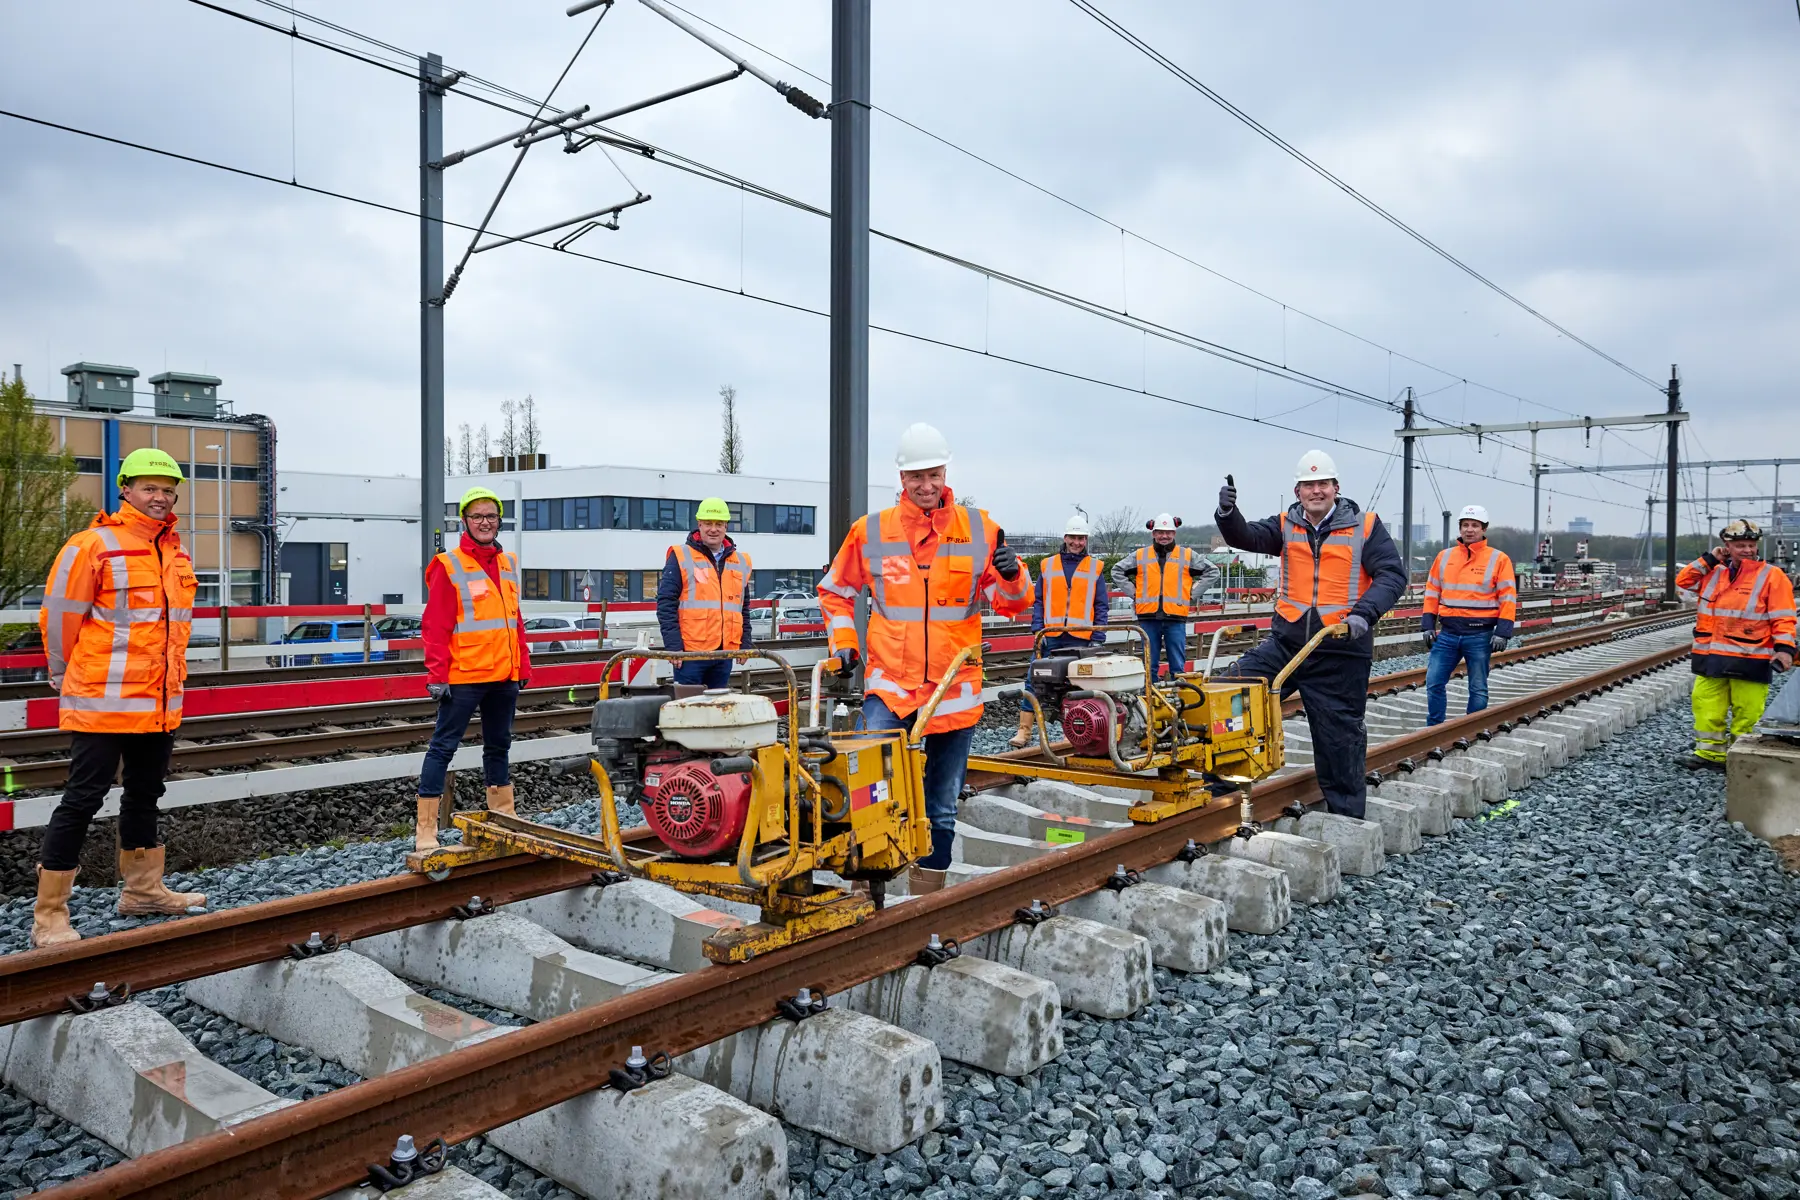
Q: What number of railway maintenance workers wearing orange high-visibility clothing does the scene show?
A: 9